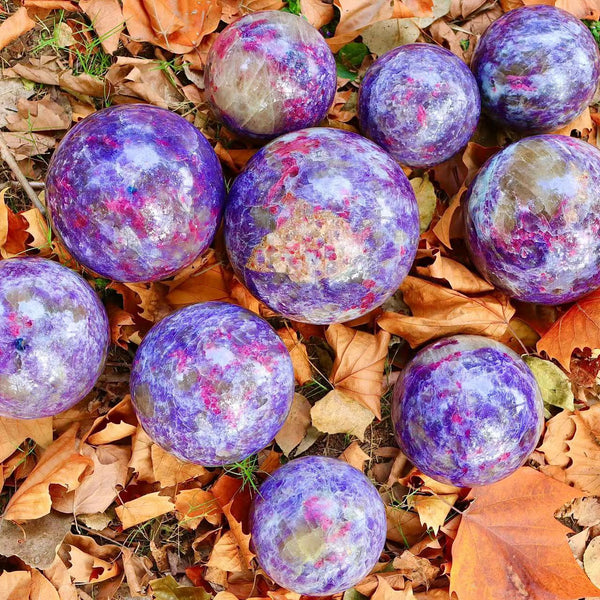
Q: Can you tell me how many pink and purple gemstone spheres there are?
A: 10